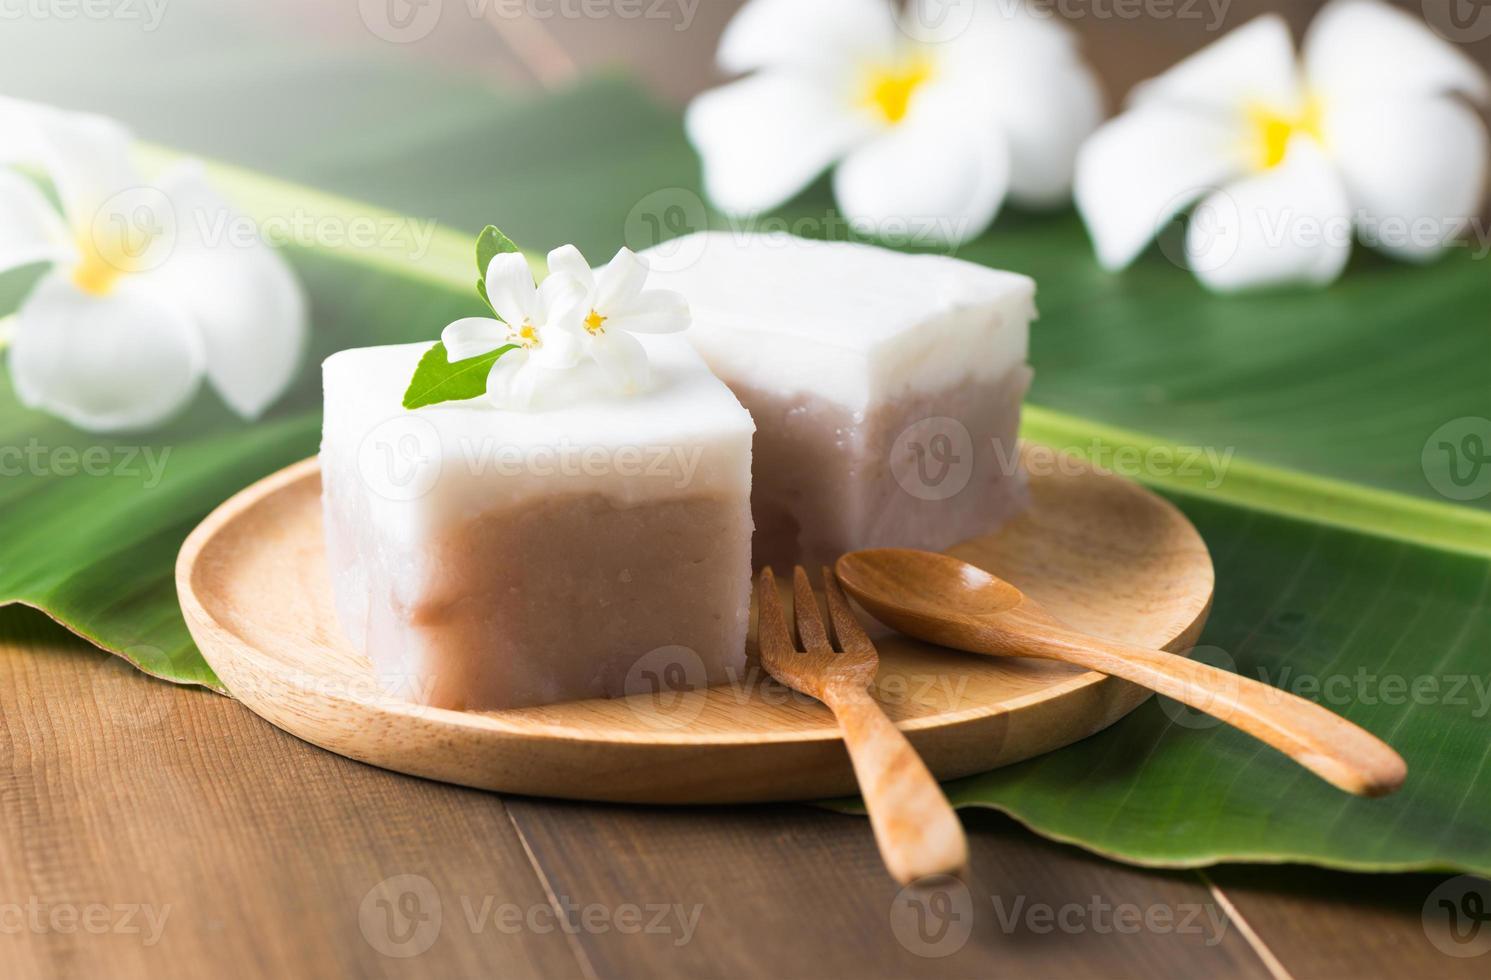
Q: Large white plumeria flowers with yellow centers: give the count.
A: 3